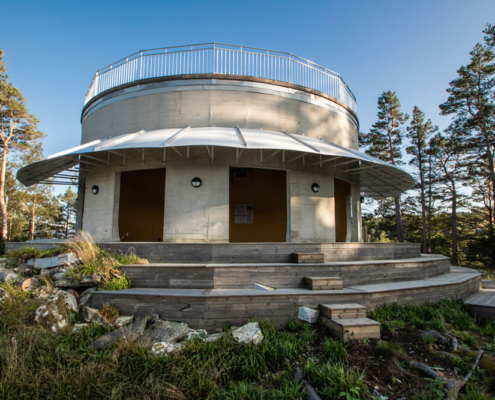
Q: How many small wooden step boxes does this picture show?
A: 4